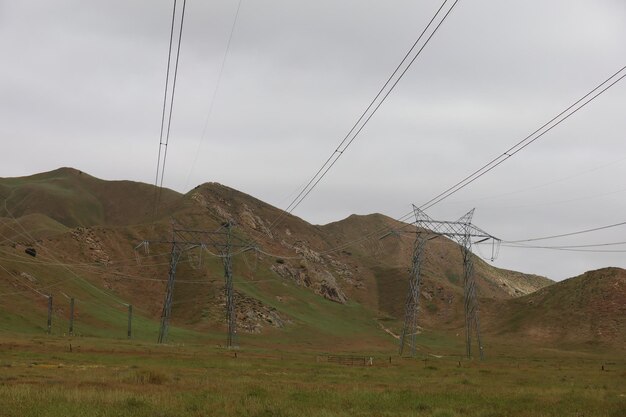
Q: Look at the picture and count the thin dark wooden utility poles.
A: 3